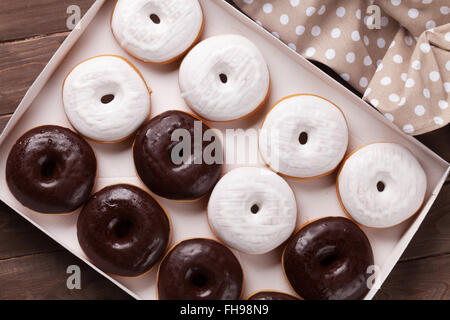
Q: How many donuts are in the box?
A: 12